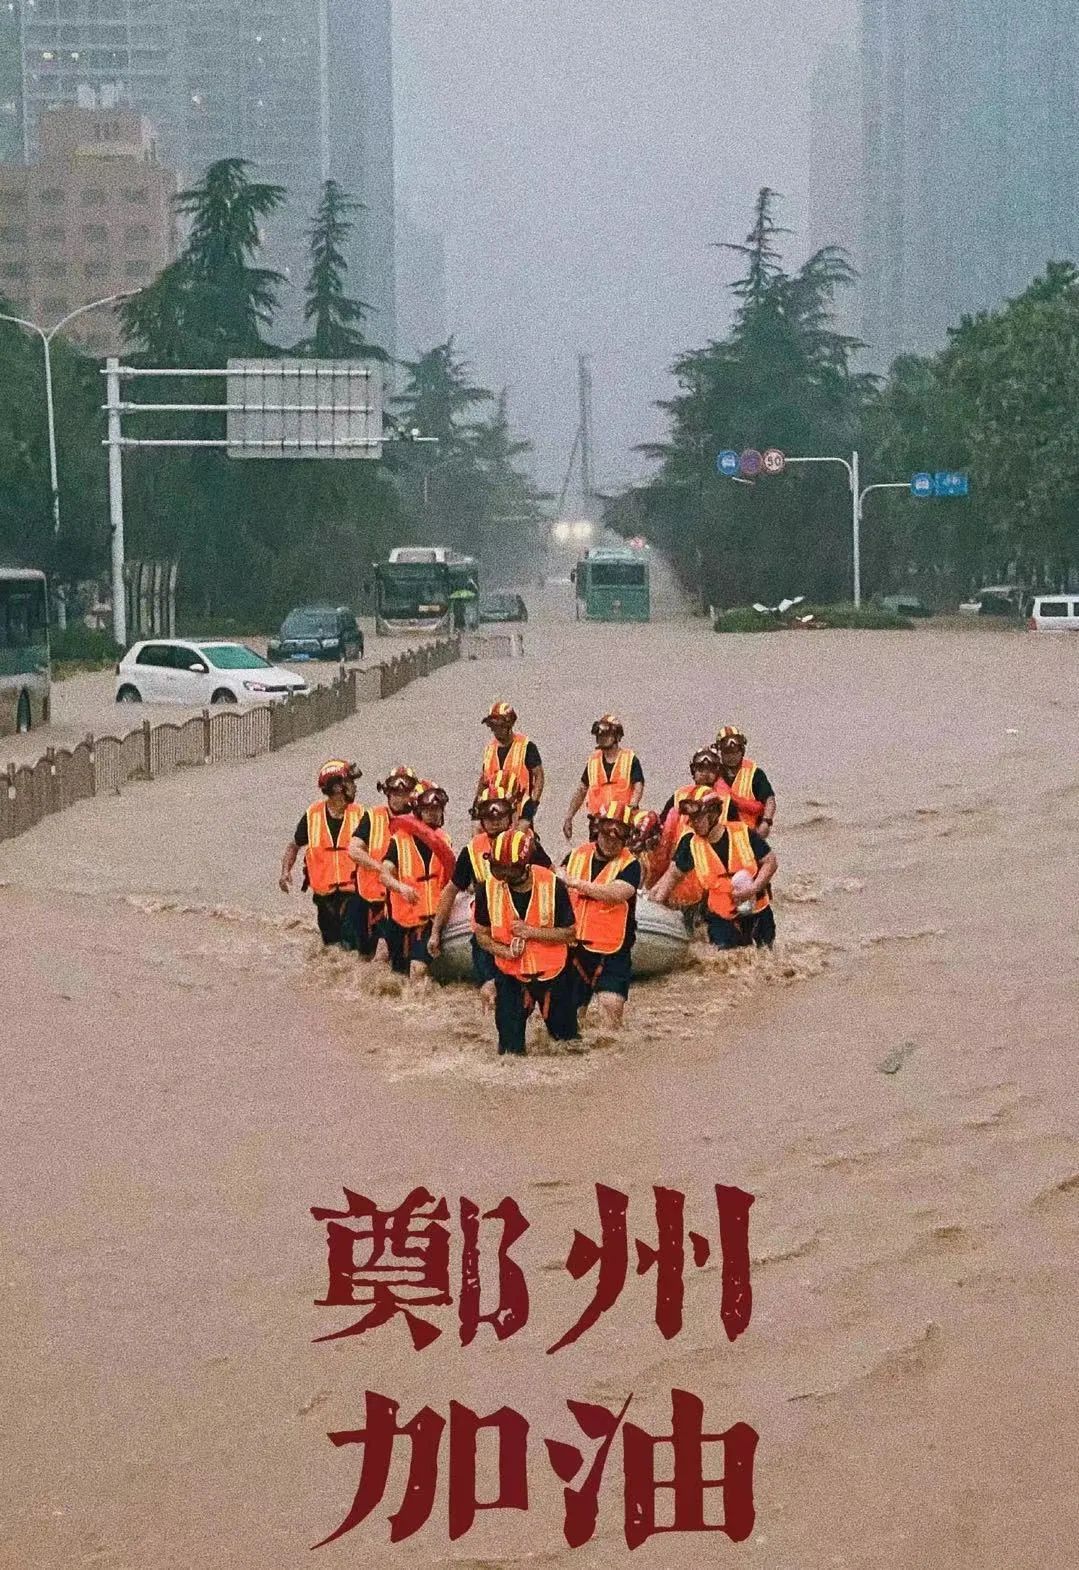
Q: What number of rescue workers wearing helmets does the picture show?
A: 13